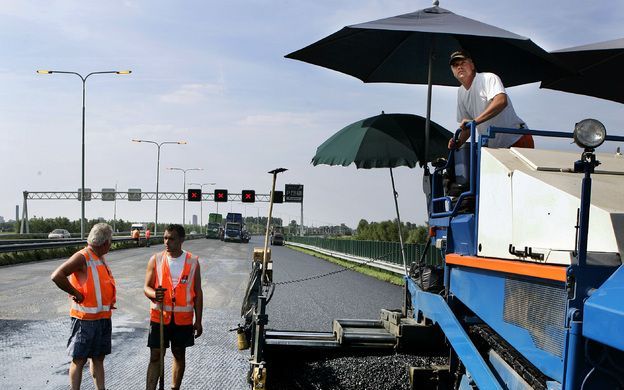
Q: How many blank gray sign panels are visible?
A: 3